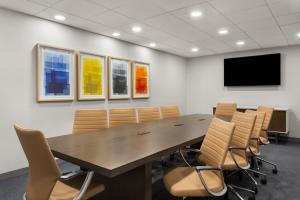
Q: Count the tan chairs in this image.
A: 10